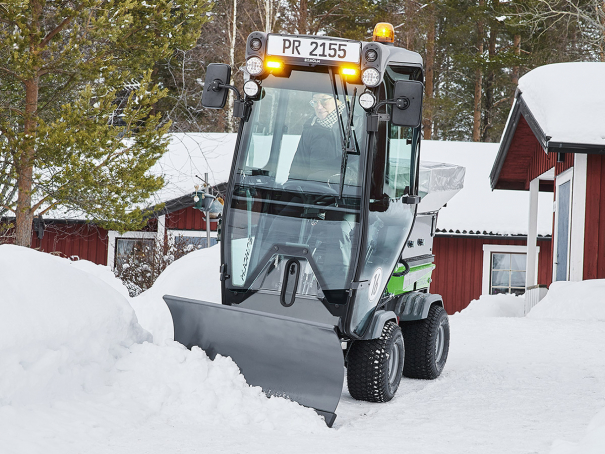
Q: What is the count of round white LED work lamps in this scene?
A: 4